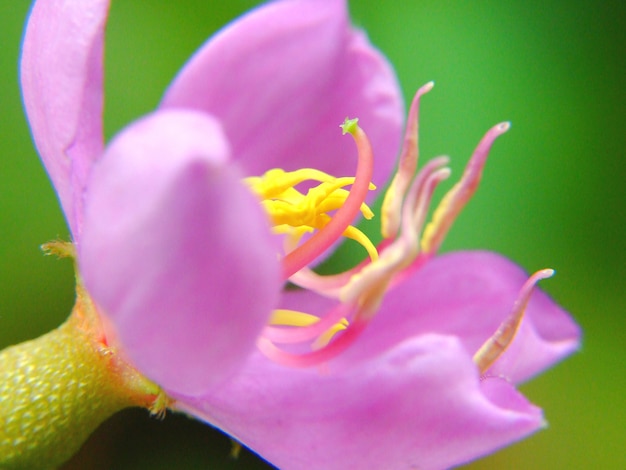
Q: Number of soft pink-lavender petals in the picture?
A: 5